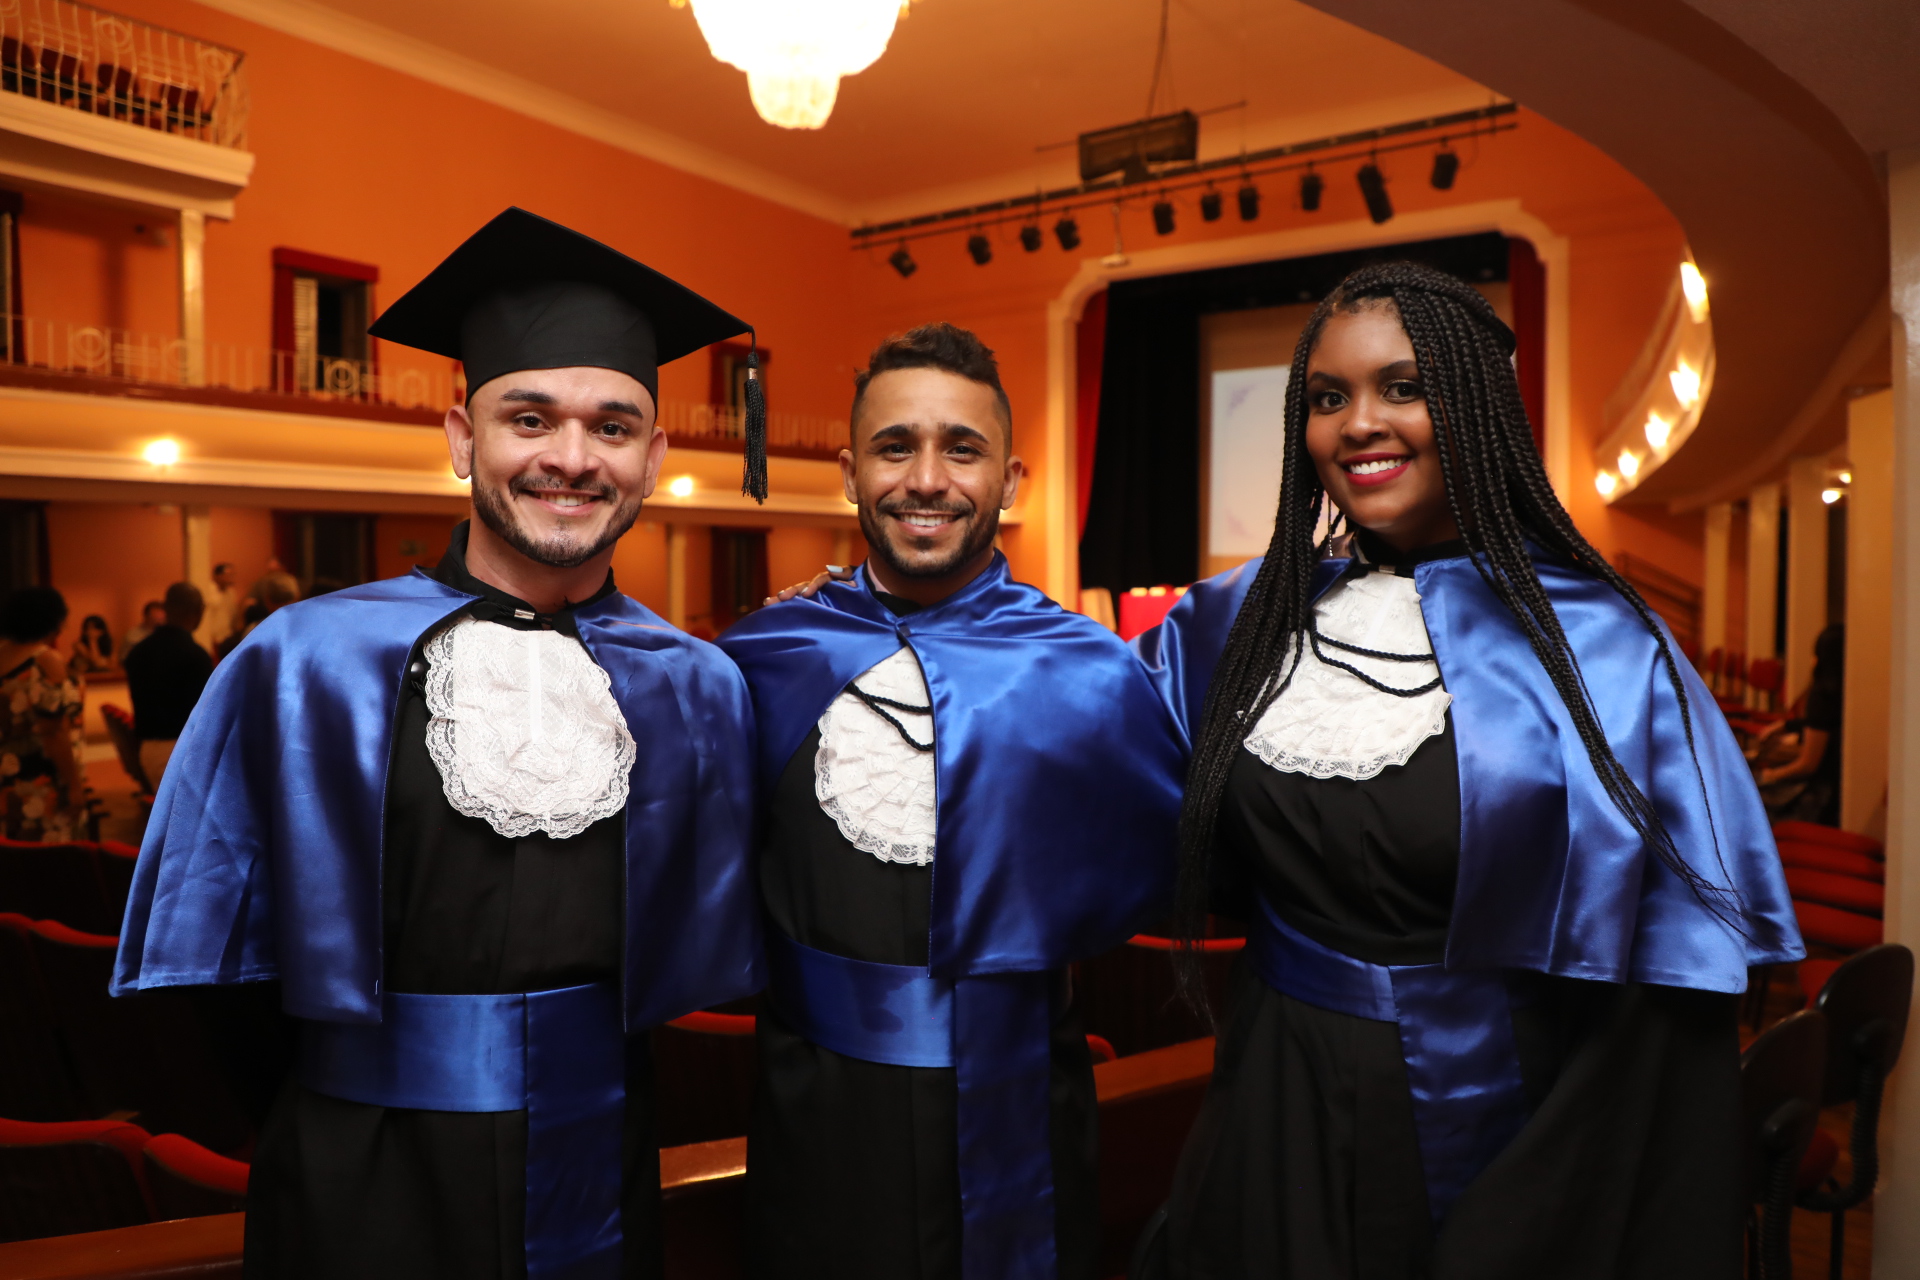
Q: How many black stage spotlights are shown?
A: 10